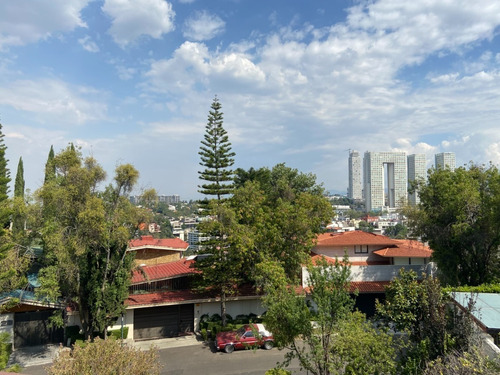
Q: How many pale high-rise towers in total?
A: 4